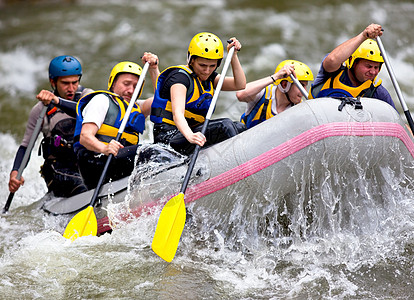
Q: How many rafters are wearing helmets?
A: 5